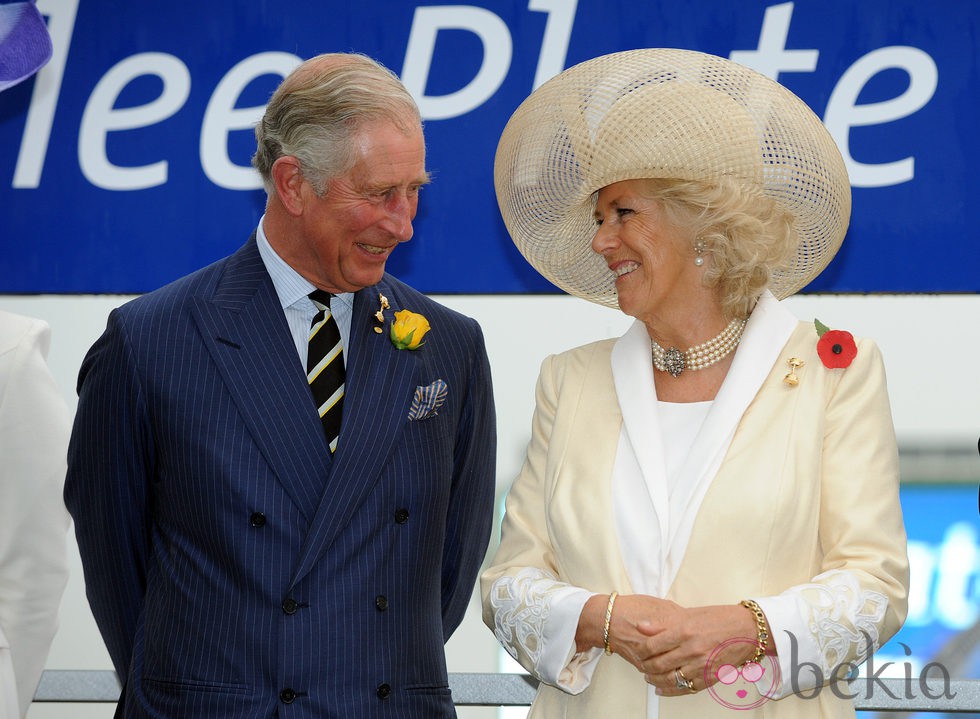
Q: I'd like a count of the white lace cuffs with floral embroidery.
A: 2